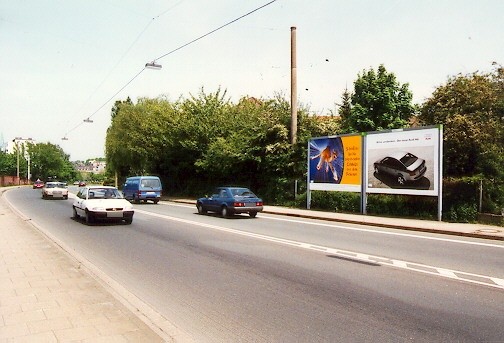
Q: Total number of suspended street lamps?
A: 3